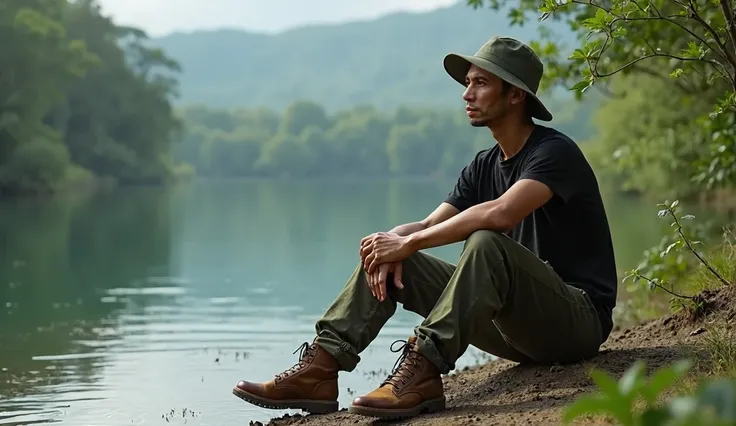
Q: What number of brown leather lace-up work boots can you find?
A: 2